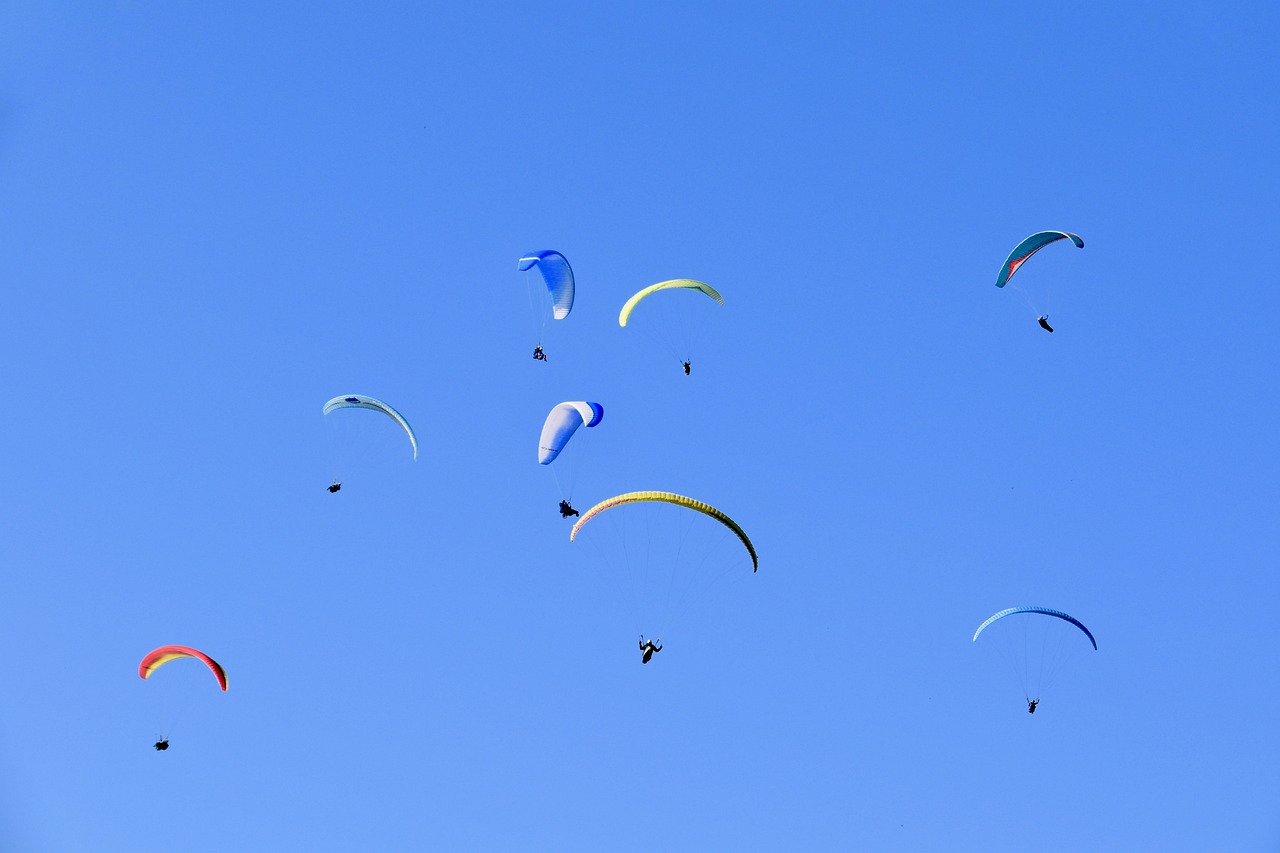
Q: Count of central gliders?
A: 4